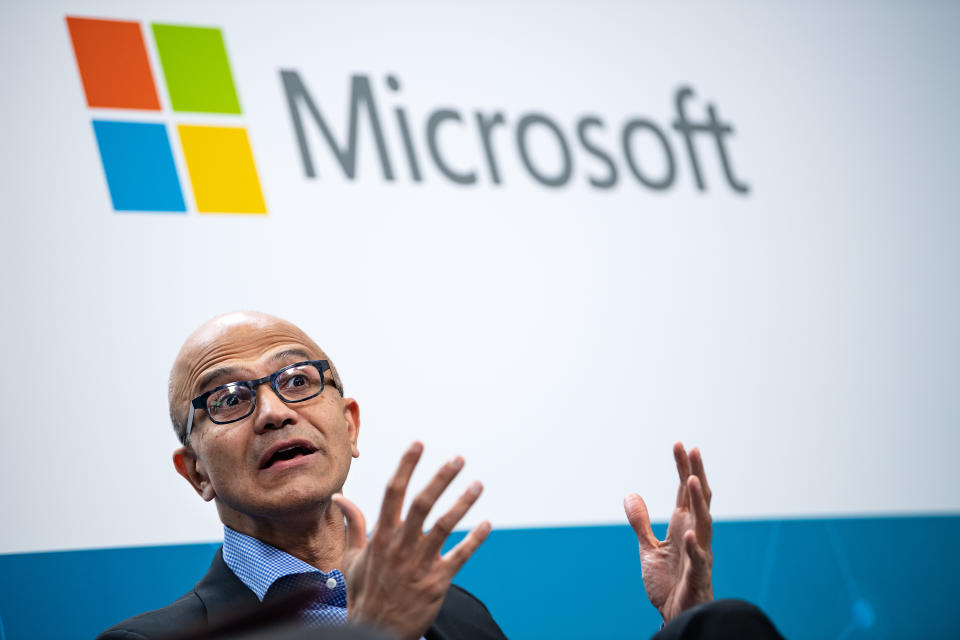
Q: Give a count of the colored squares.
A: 4